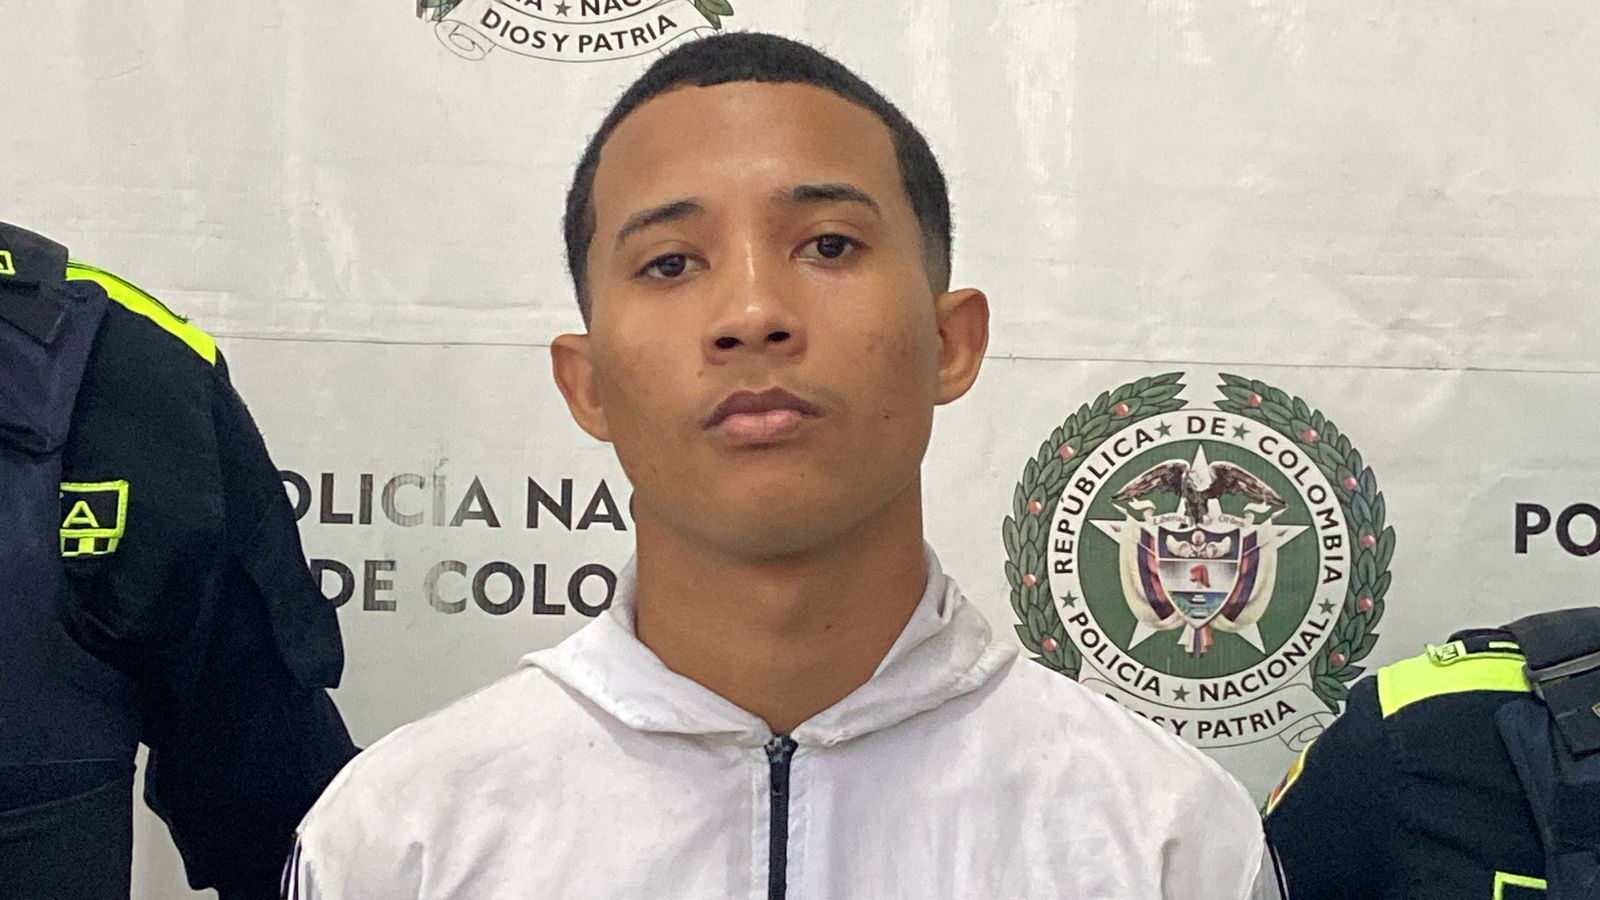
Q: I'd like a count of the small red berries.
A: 11